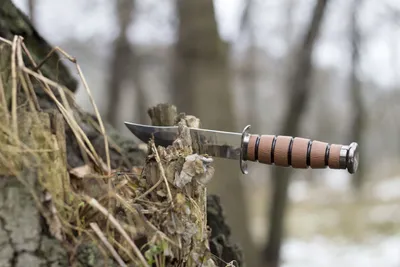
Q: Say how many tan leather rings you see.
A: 6